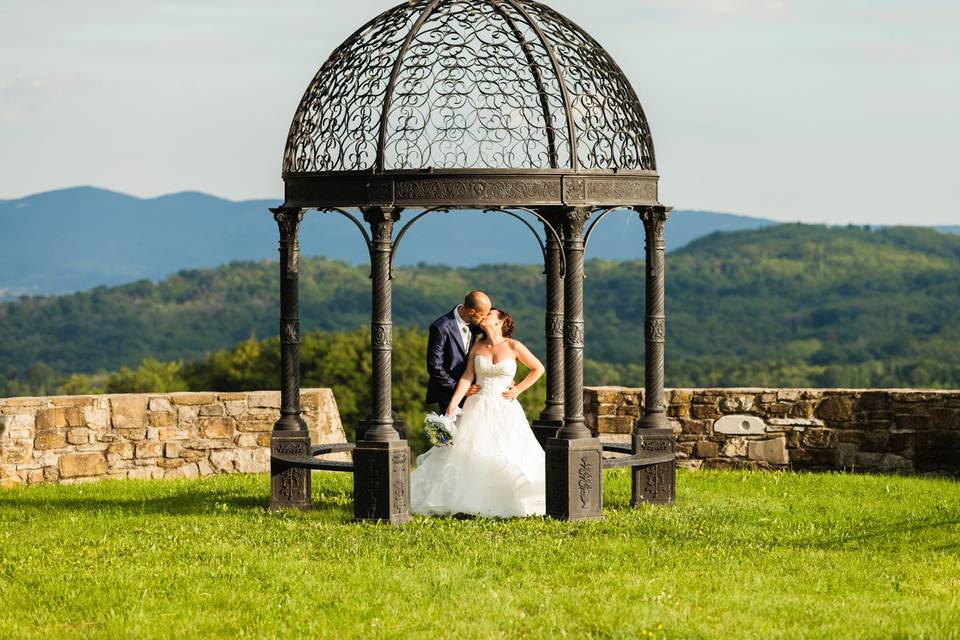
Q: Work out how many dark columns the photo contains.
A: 5